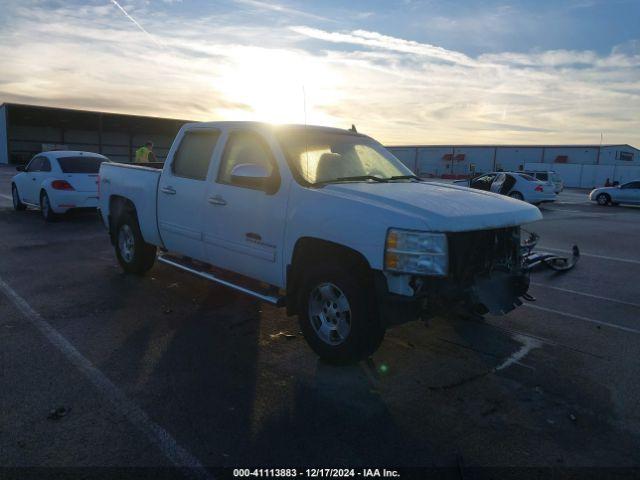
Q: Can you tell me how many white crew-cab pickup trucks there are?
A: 1